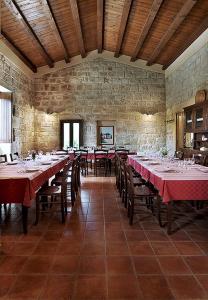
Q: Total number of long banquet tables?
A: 3